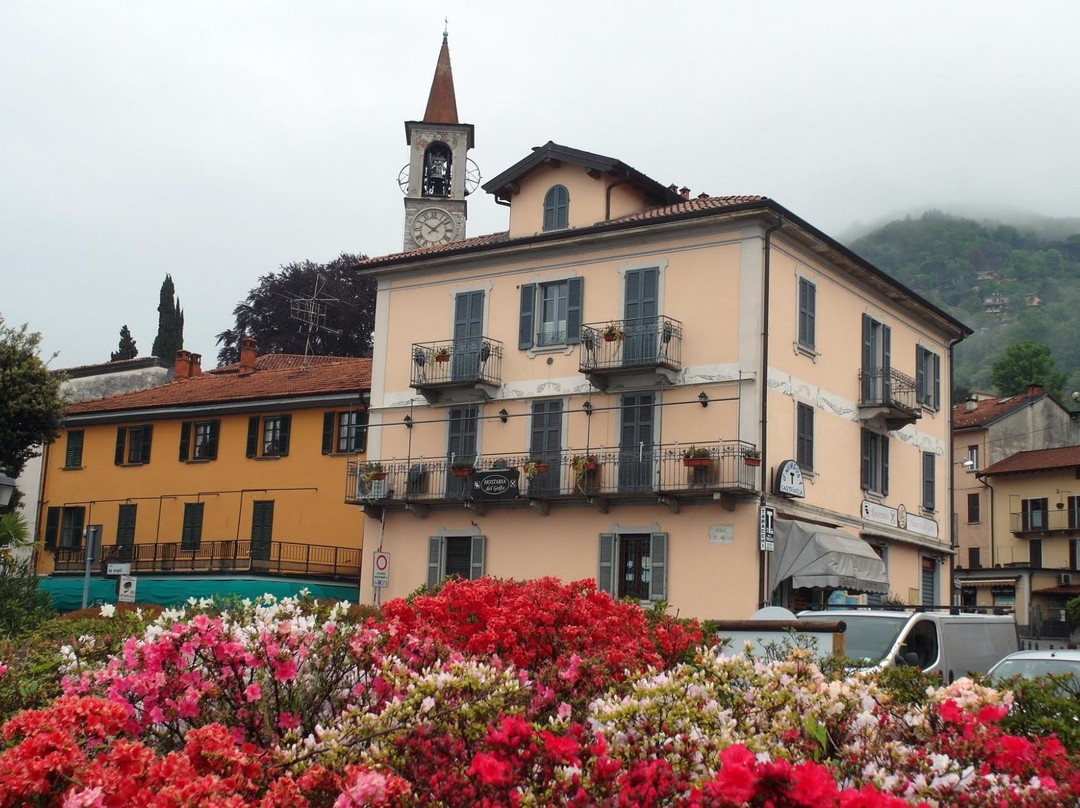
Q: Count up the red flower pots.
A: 8